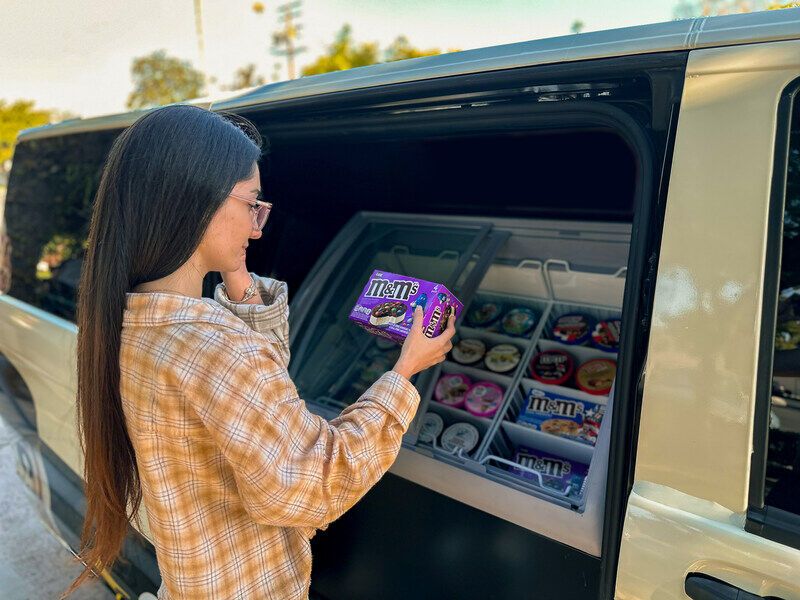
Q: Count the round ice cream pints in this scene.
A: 12